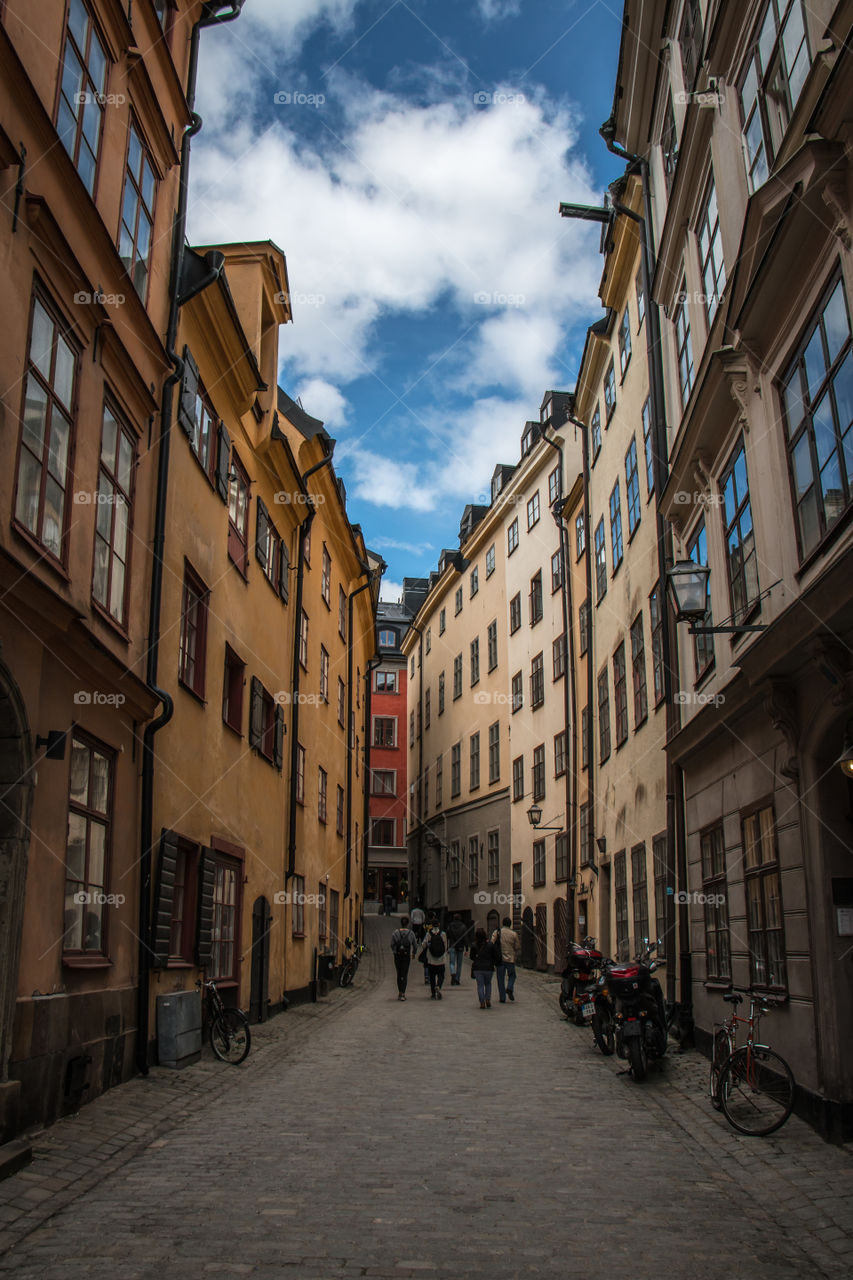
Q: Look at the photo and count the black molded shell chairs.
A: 0